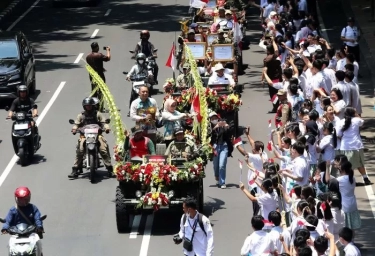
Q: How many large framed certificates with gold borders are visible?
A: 2